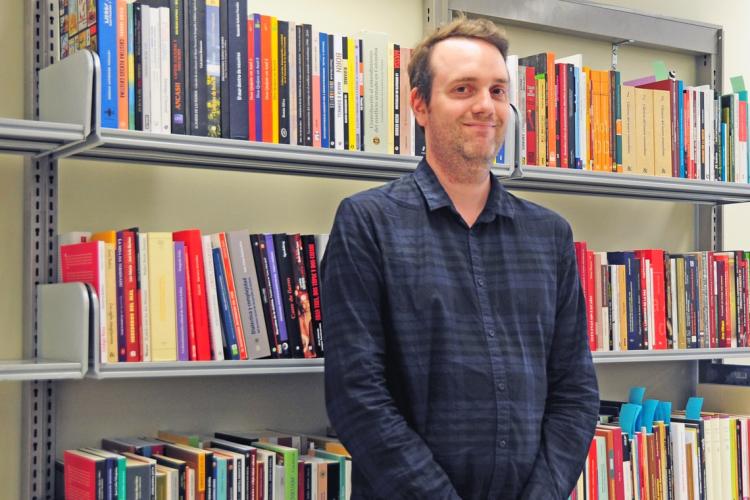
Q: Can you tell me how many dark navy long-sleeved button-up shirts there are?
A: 1